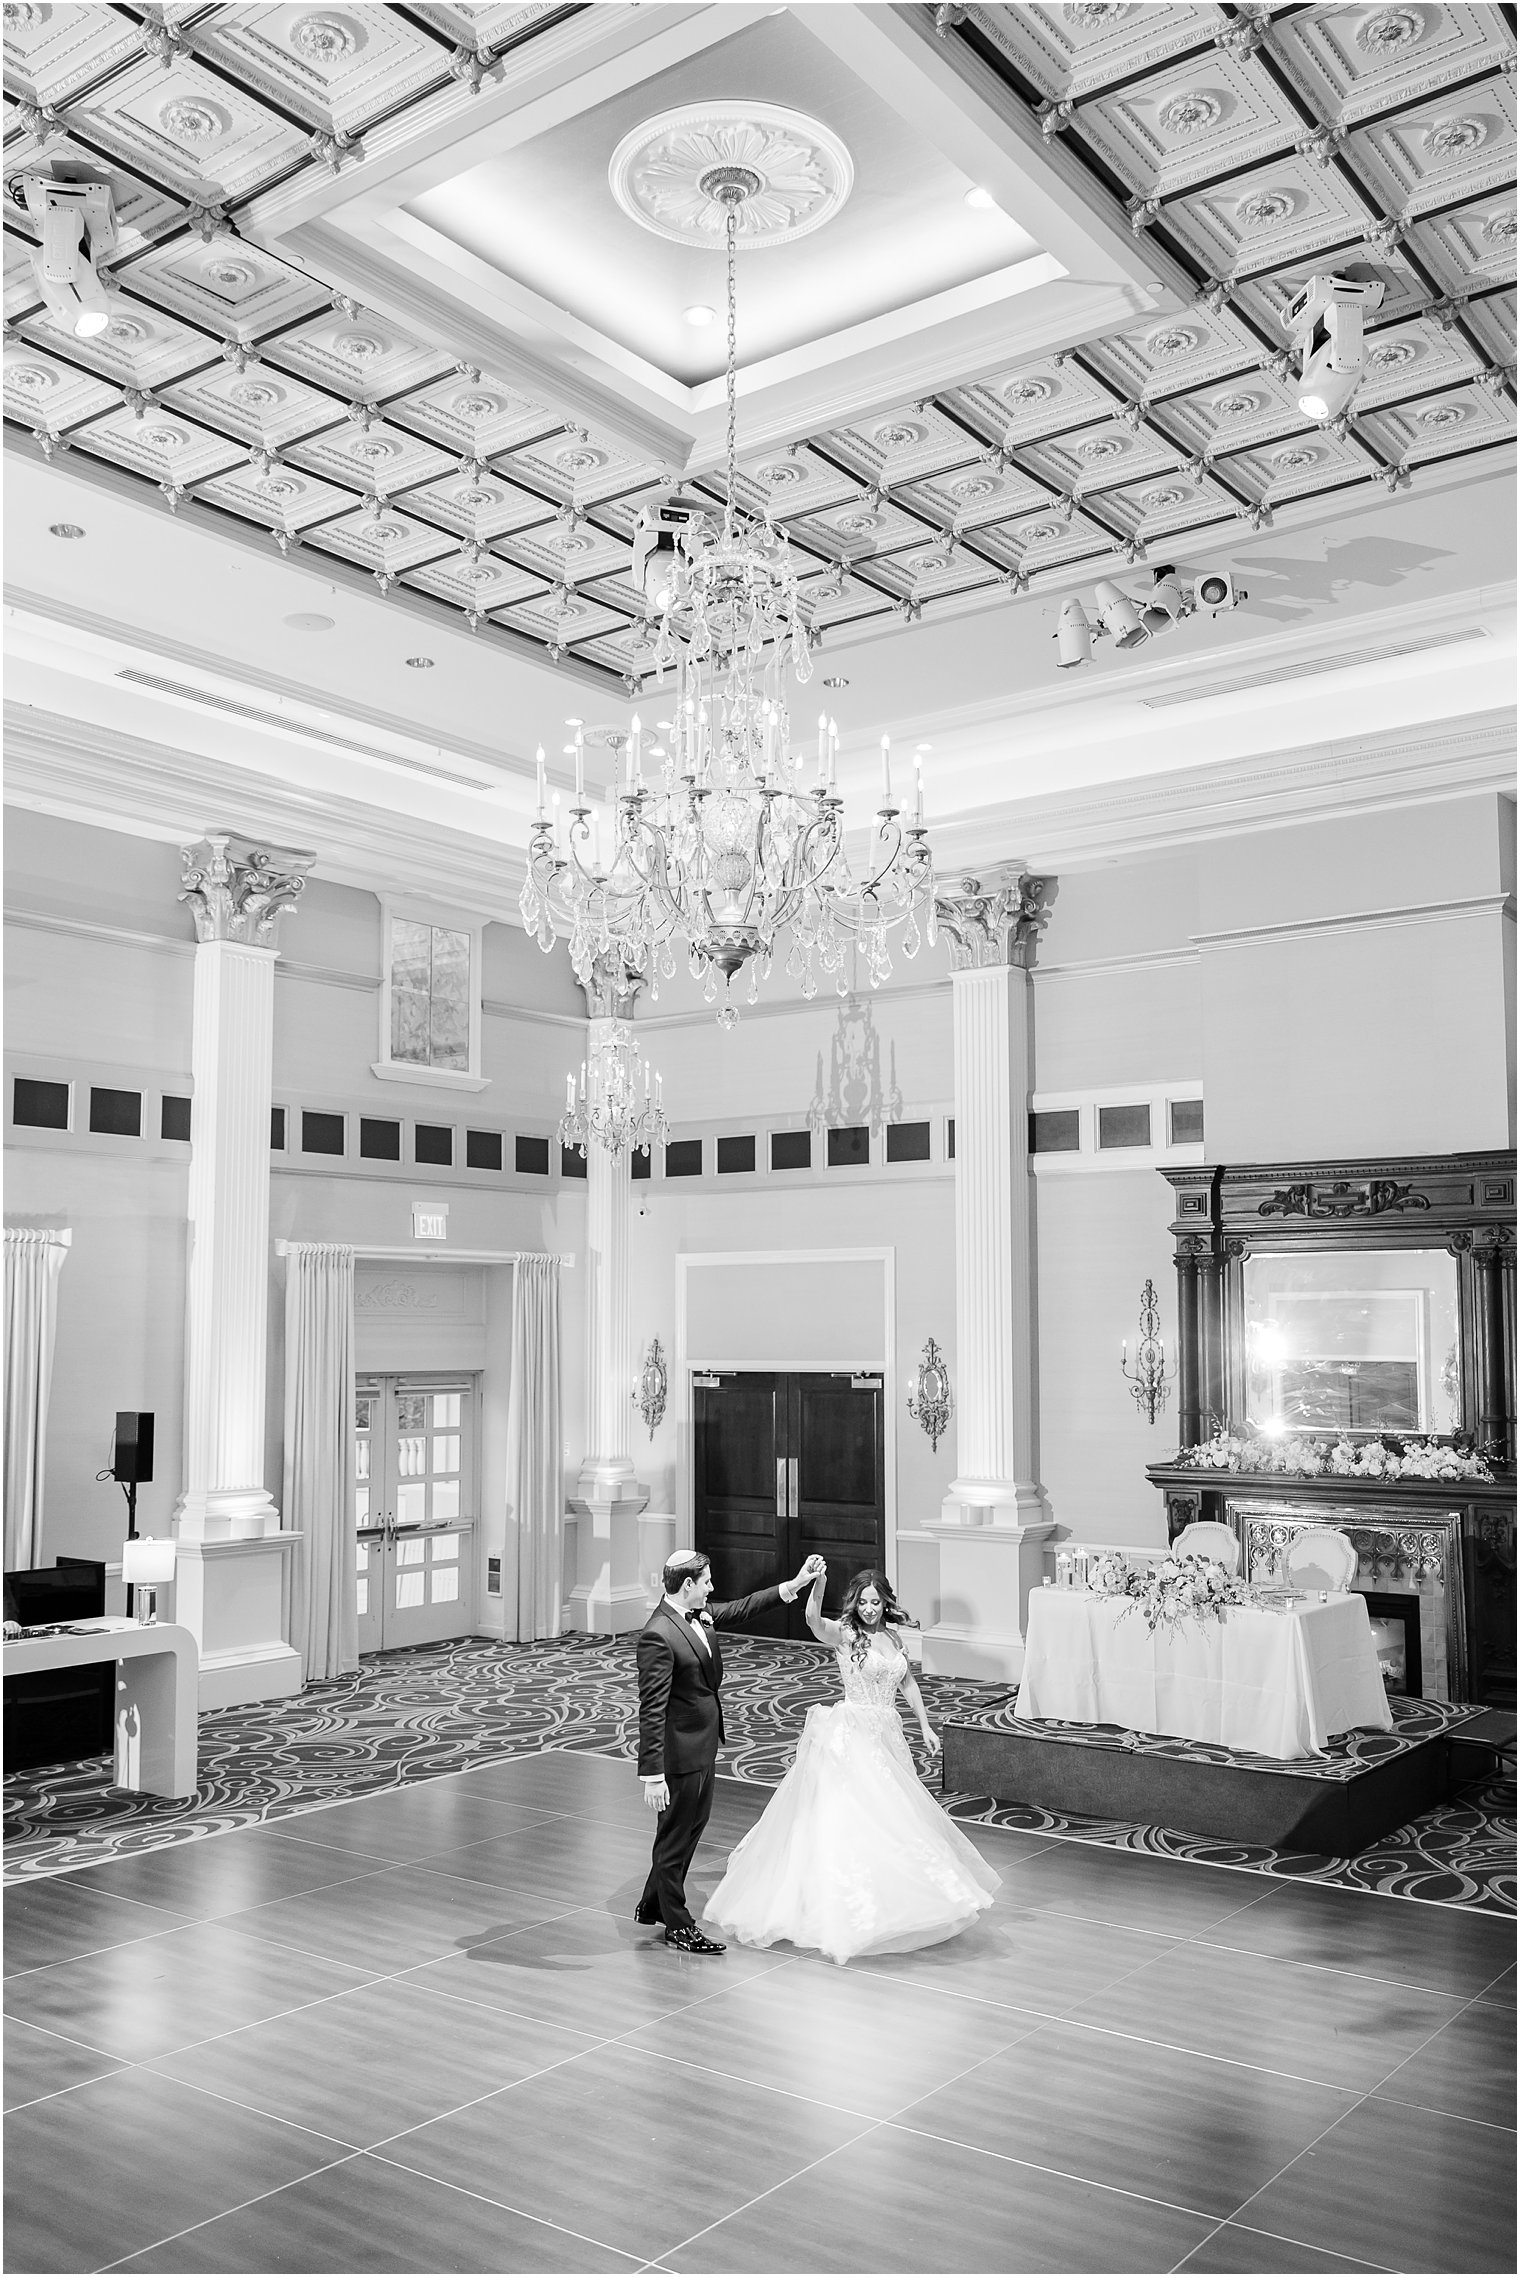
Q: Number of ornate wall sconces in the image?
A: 3